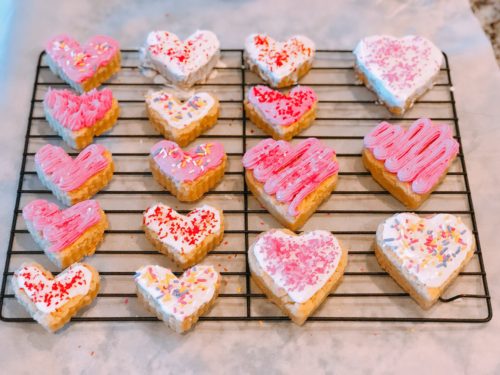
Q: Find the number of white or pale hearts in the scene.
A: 9